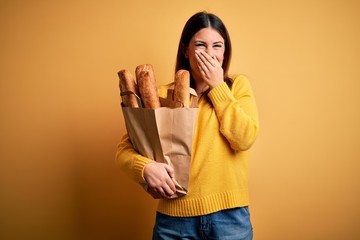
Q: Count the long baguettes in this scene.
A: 3